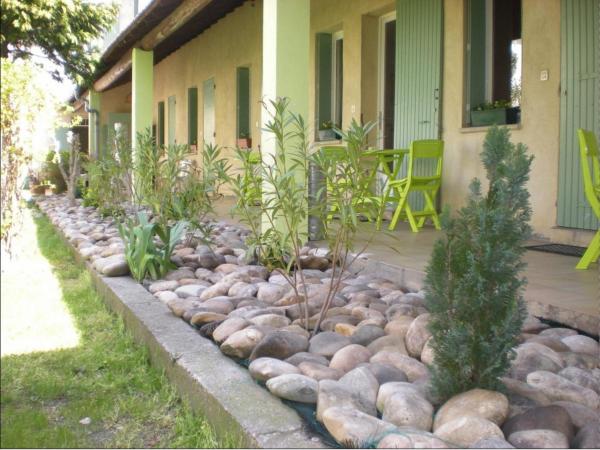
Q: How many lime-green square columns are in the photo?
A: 3